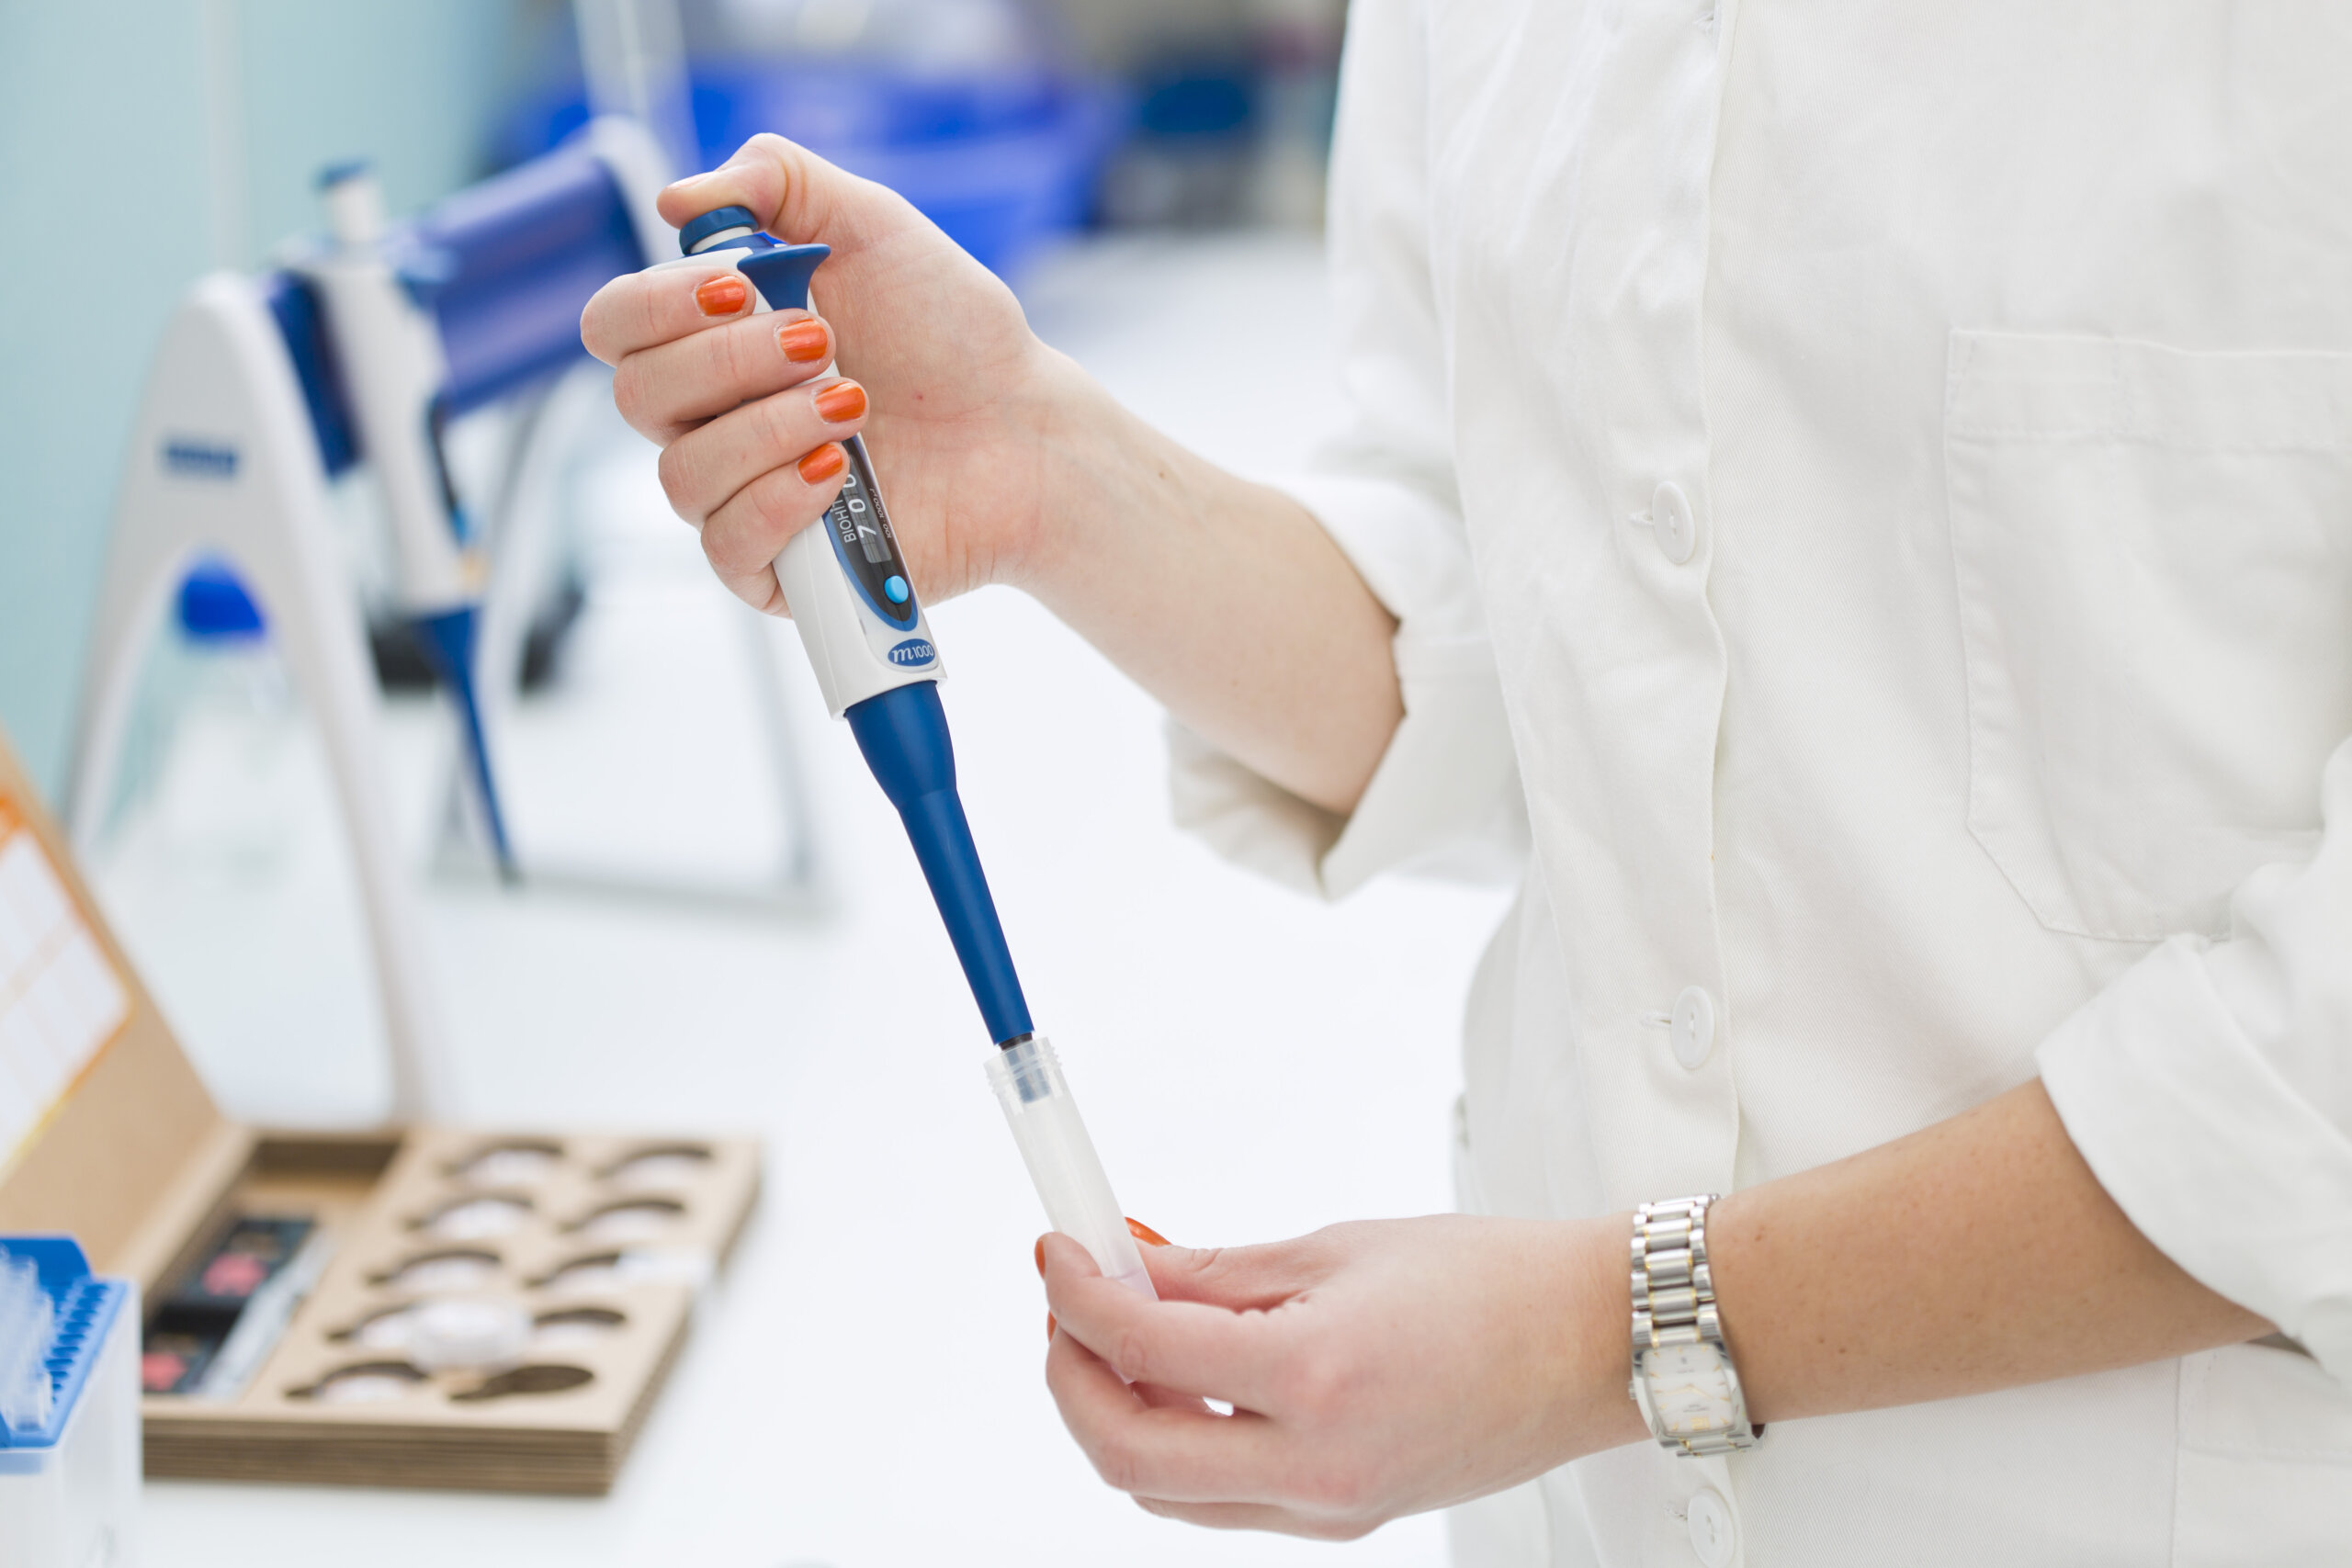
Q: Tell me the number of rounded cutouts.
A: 10